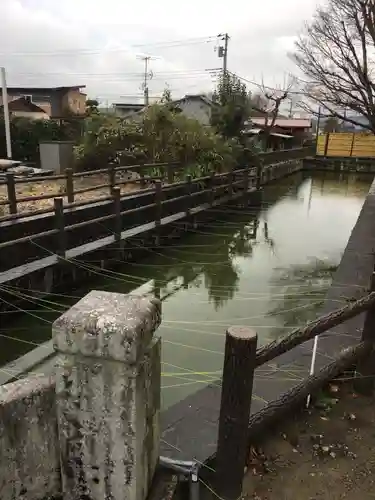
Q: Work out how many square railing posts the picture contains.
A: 1